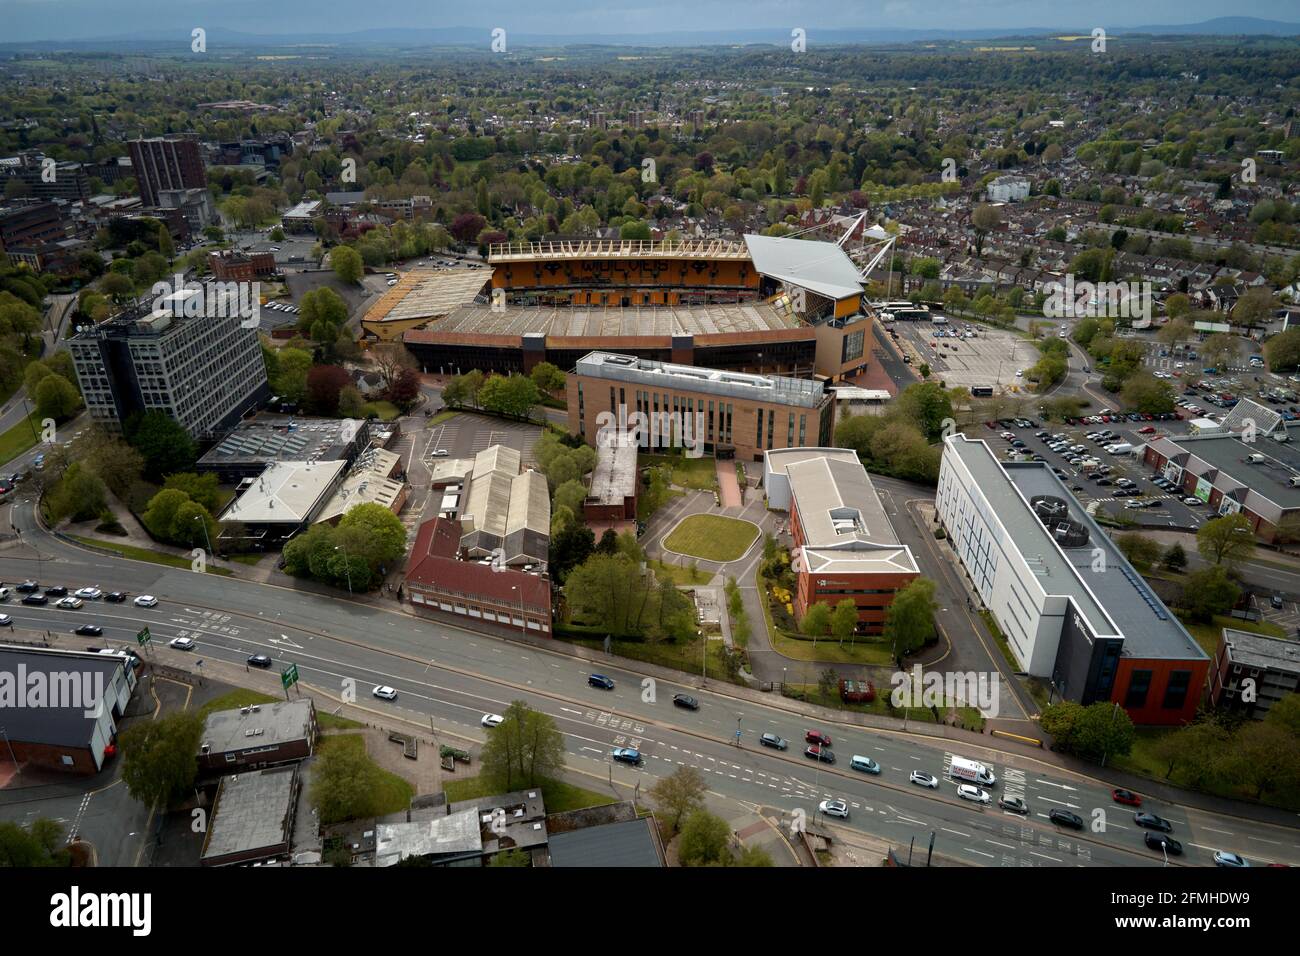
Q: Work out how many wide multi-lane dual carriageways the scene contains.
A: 1